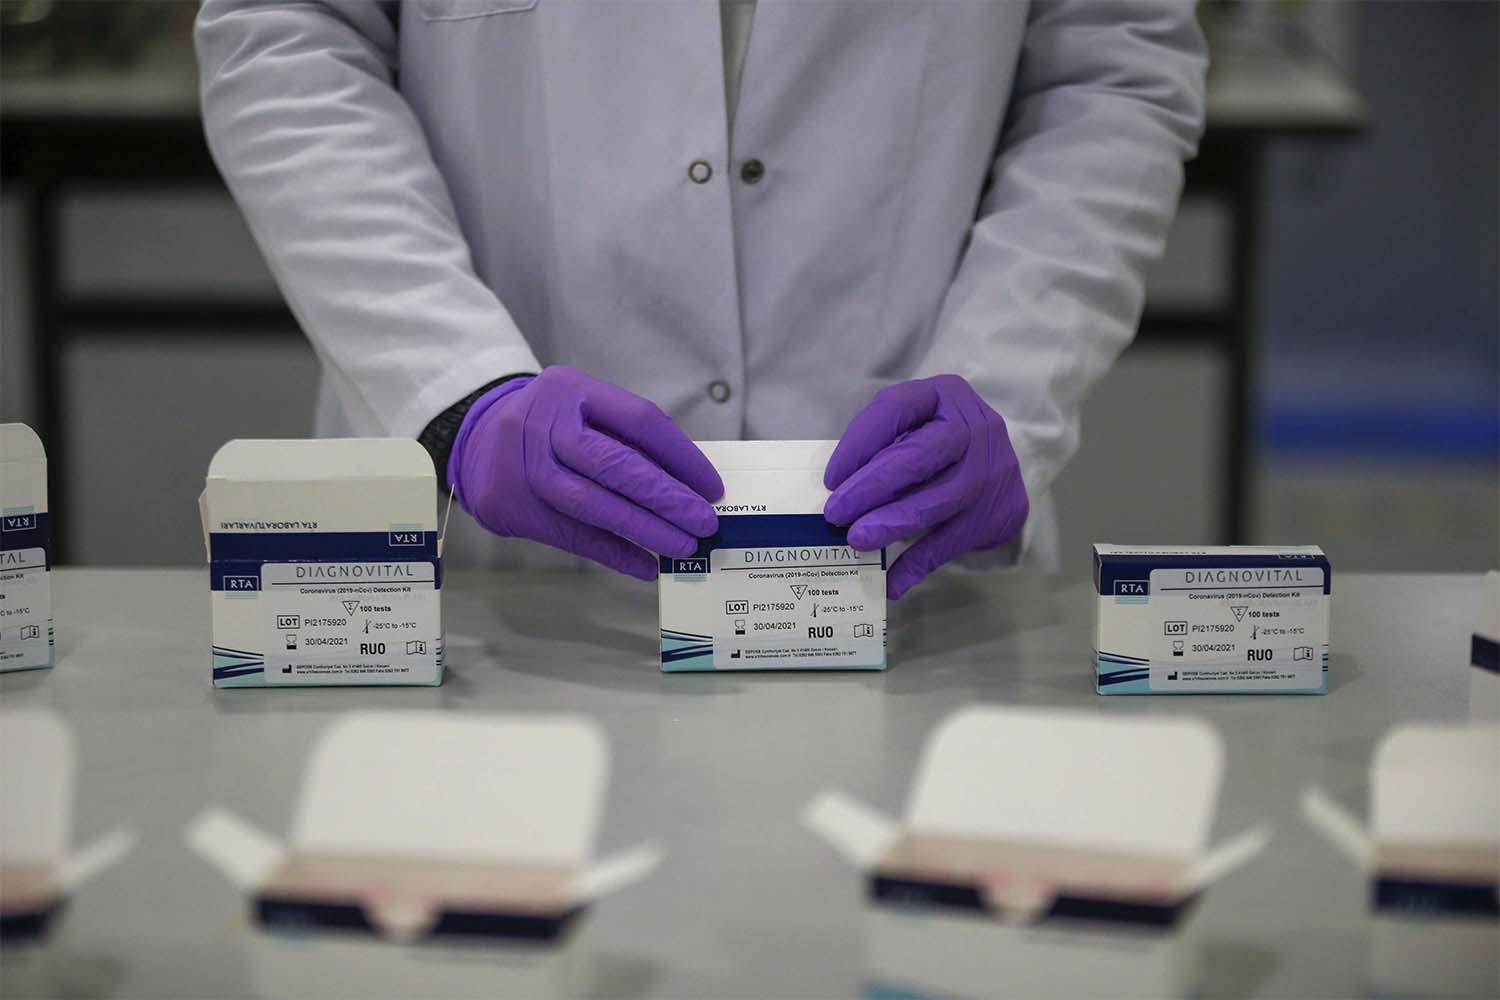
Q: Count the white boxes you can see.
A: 9